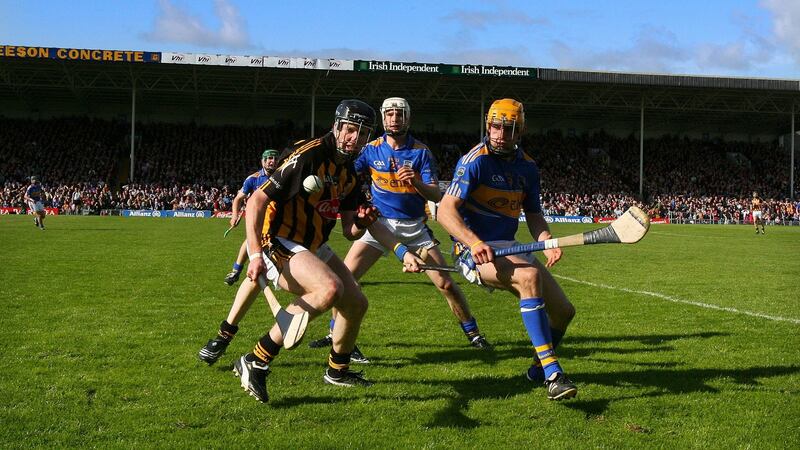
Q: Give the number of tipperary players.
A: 4